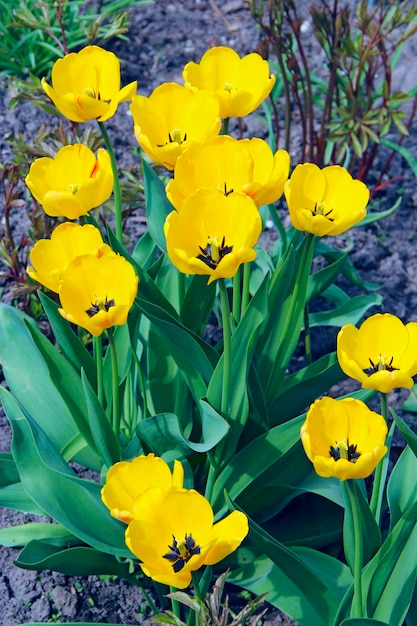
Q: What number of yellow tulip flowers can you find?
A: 14